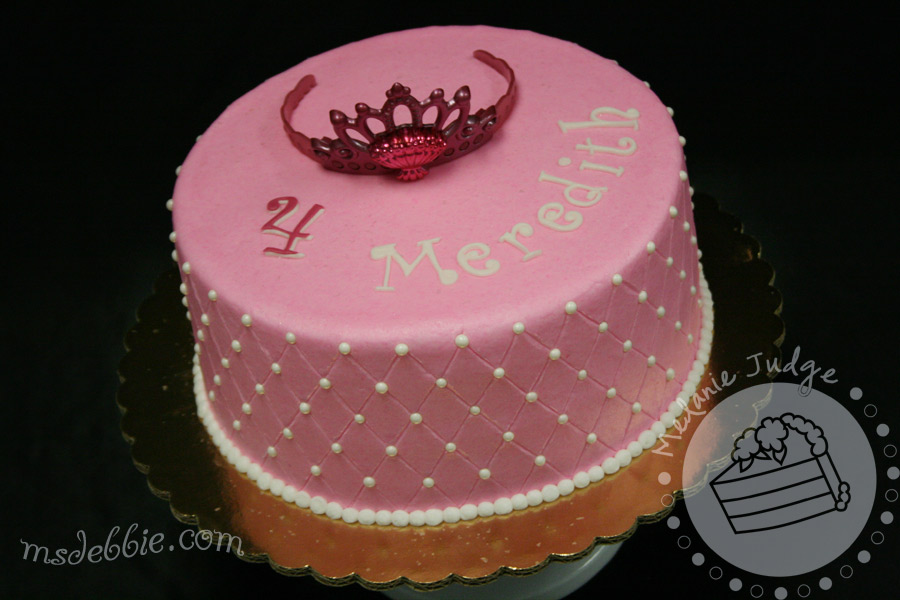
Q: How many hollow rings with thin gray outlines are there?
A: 10